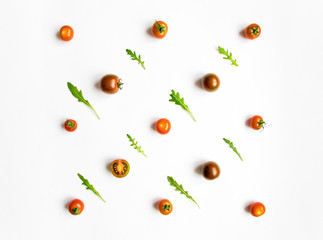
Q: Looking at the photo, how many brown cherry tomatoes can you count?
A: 3